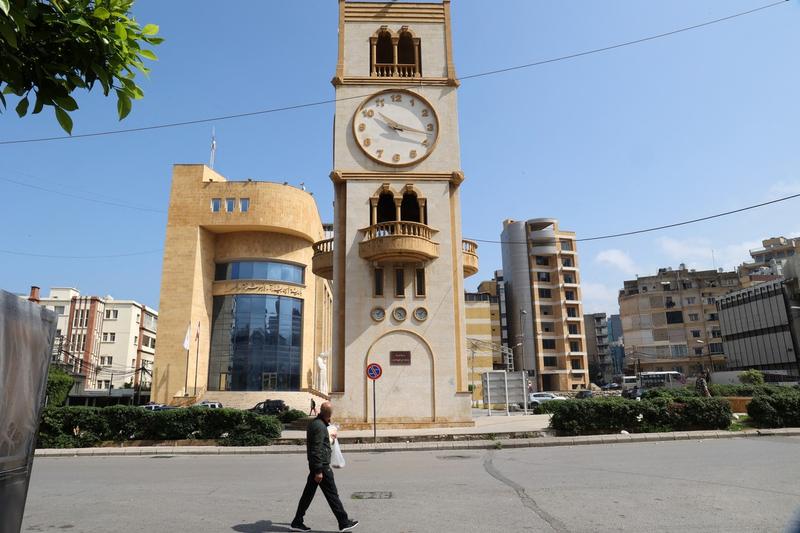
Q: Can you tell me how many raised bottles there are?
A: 0